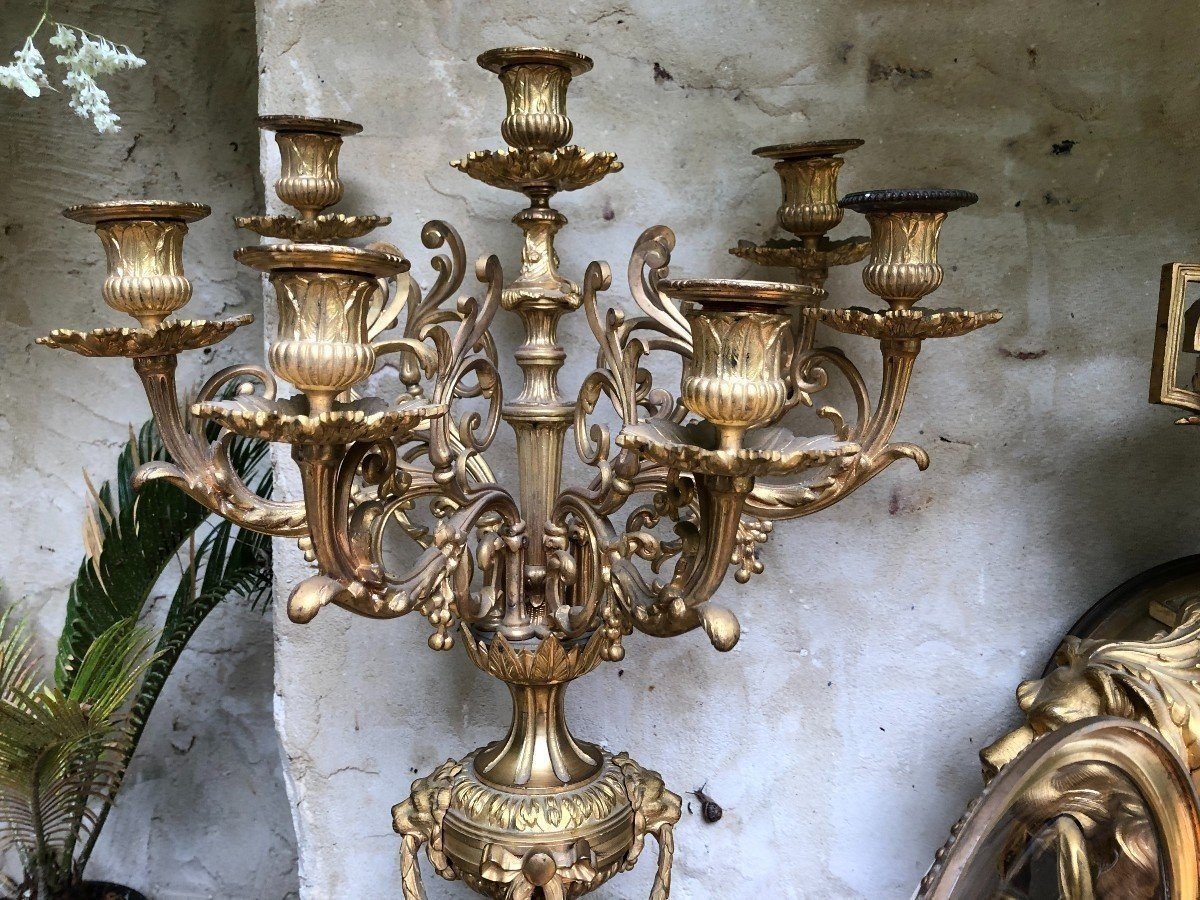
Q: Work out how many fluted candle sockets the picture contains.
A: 7